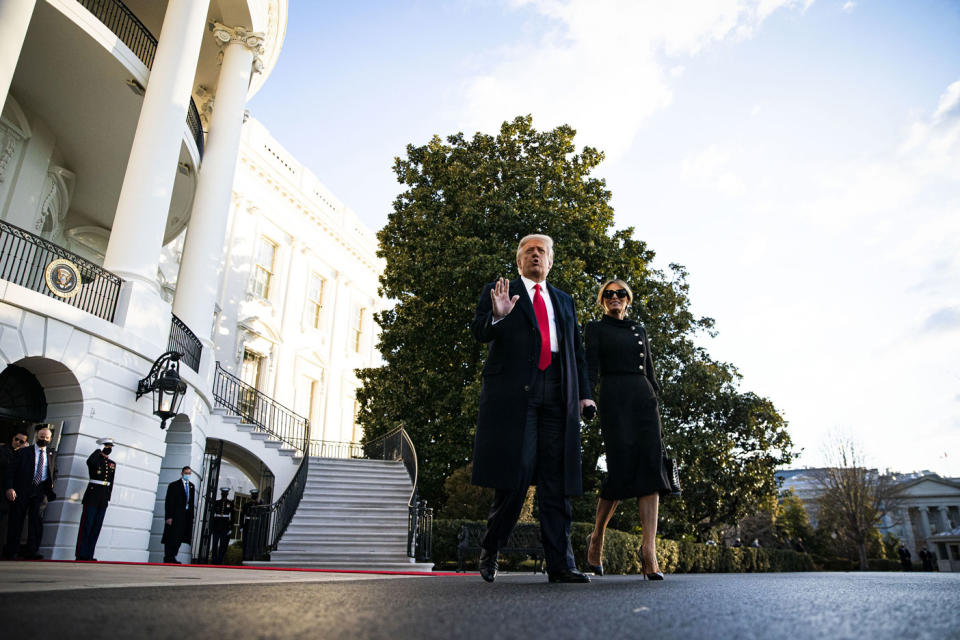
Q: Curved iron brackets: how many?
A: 1